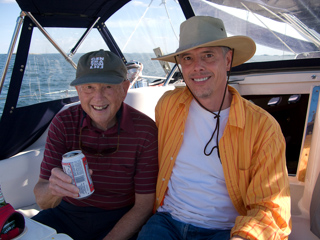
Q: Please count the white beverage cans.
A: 1